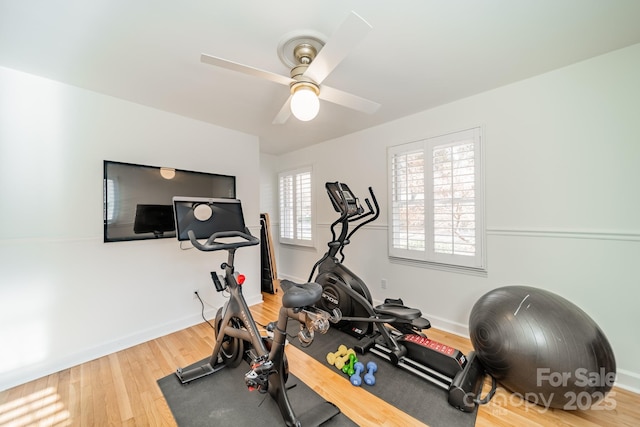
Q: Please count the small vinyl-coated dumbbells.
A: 6